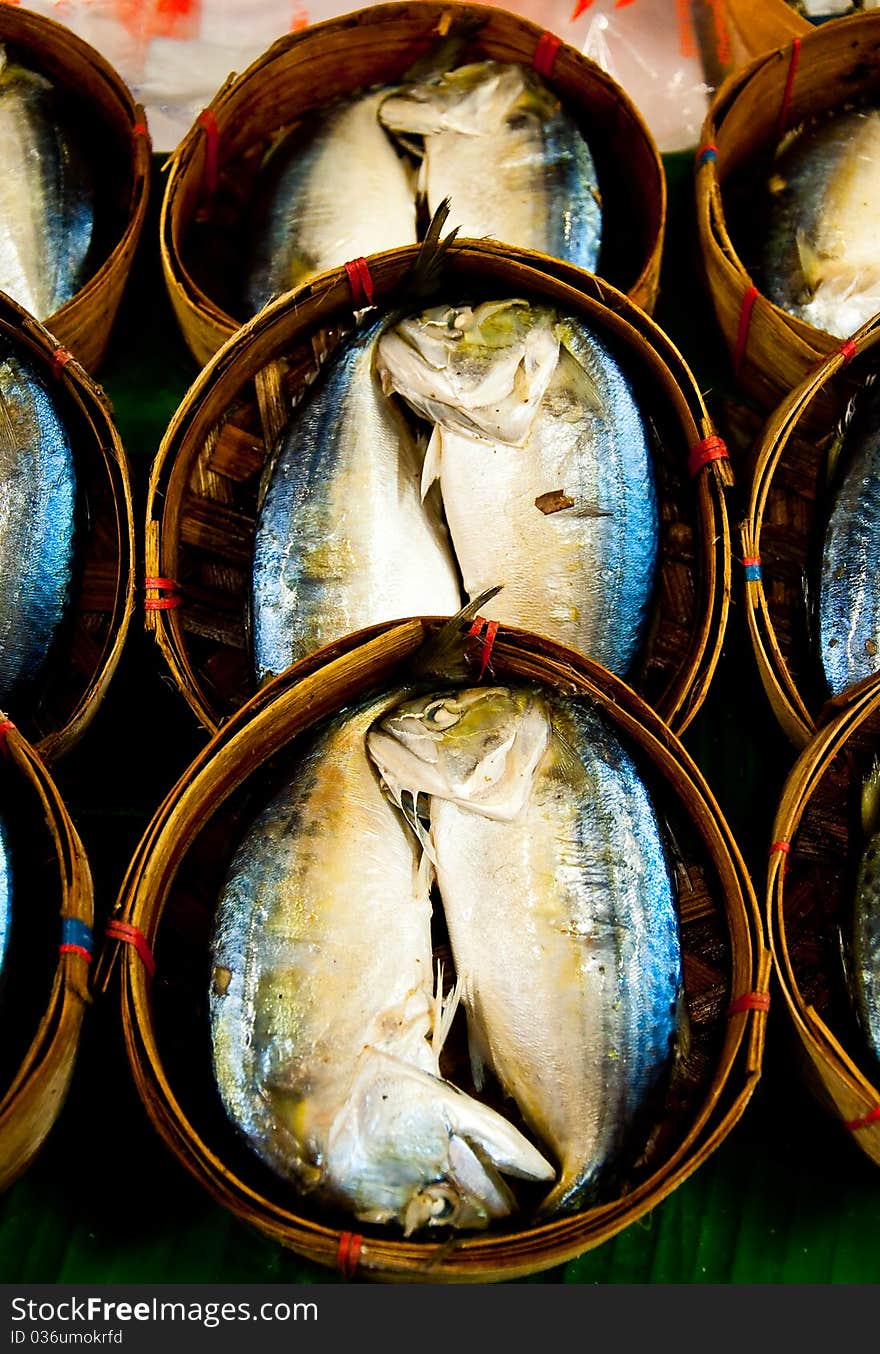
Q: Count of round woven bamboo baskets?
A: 9